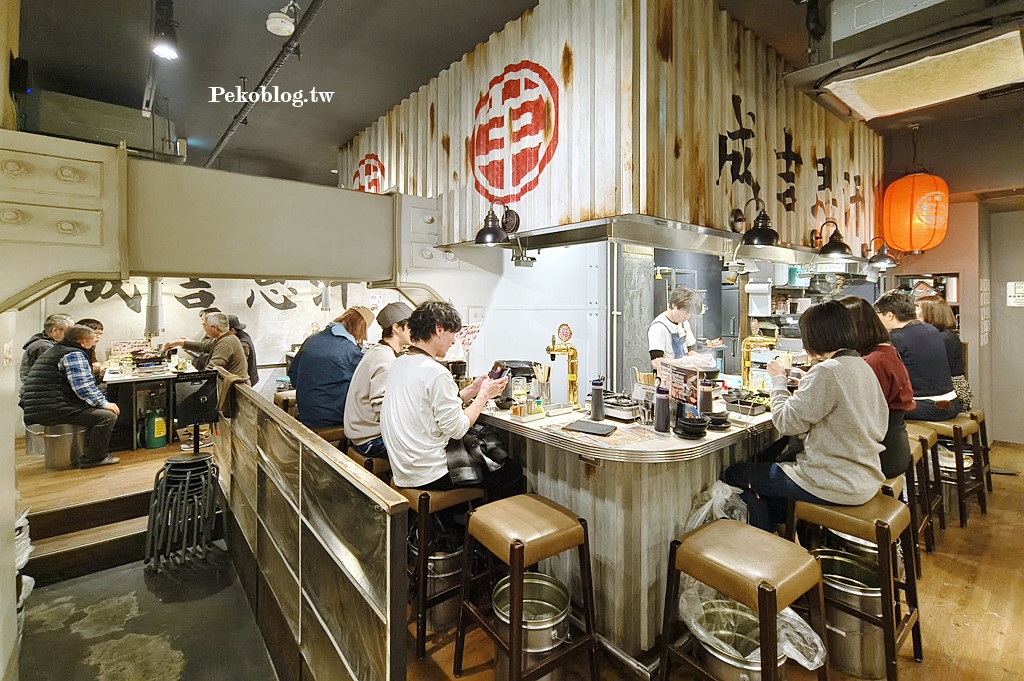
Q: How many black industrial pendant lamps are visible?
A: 4